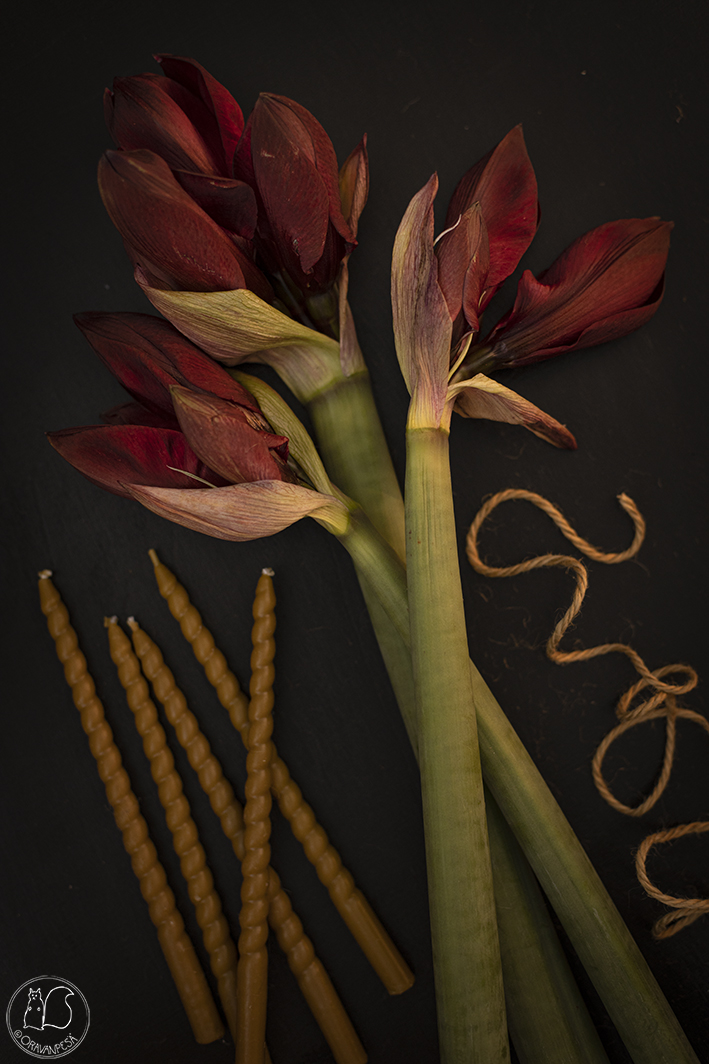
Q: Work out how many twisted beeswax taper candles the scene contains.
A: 5